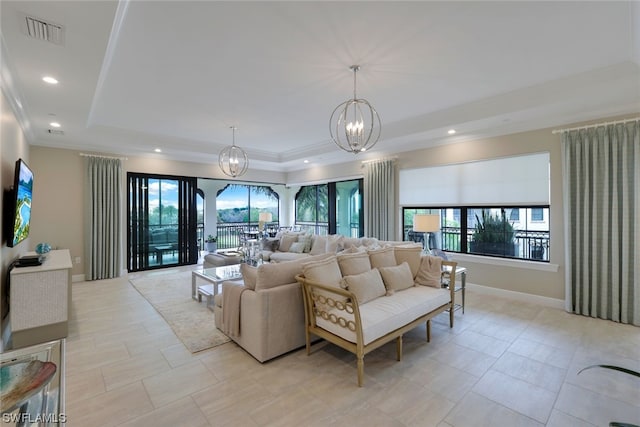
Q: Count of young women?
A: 0